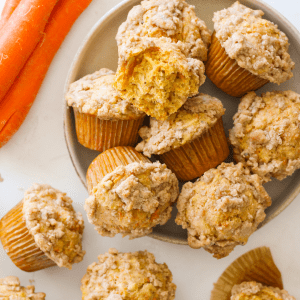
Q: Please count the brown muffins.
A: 12